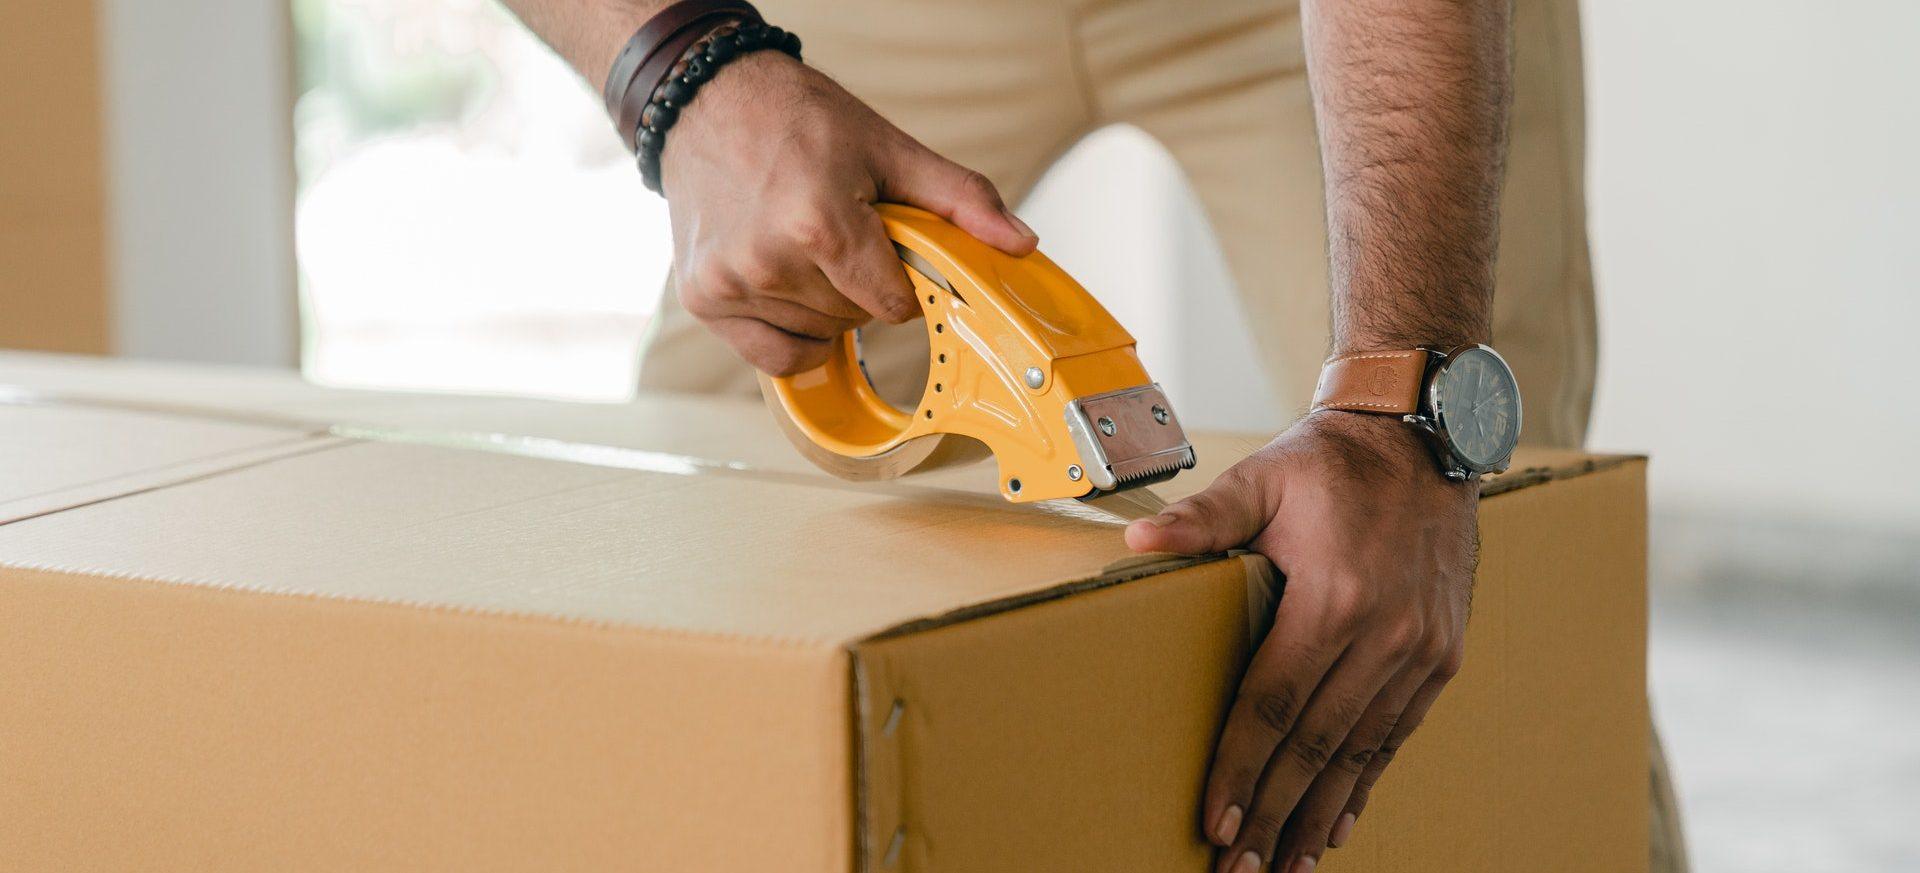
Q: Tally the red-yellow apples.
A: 0